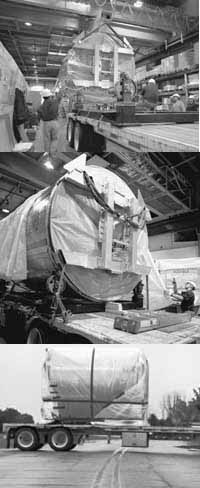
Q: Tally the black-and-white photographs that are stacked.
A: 3